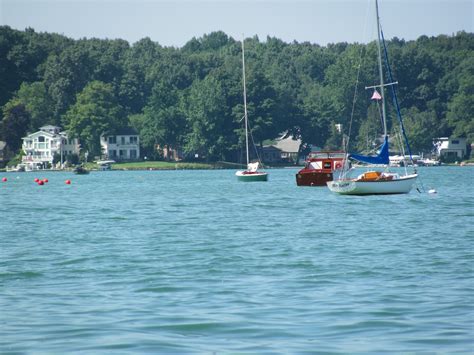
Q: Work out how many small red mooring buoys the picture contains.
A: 5